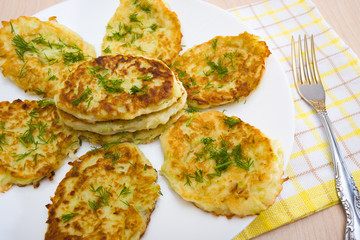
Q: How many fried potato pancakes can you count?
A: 9